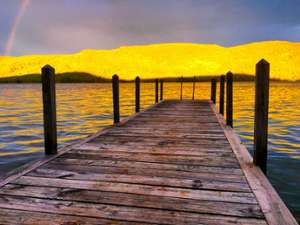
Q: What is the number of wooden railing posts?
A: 9